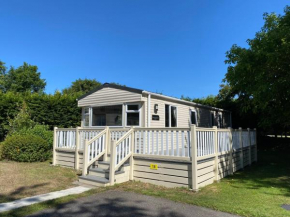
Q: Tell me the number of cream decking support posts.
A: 12